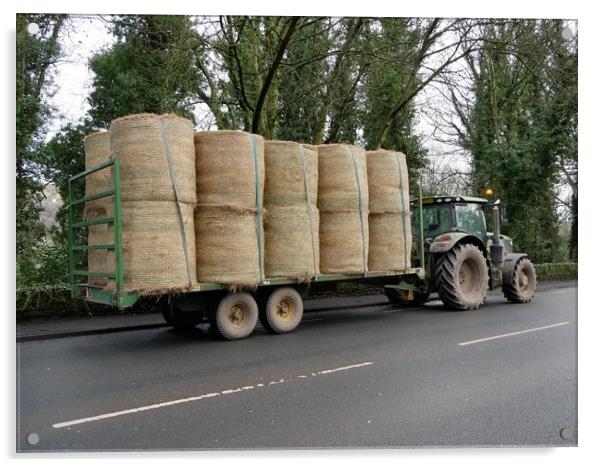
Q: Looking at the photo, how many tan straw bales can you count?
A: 12